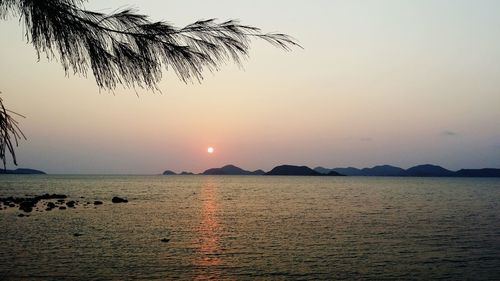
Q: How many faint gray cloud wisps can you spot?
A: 2